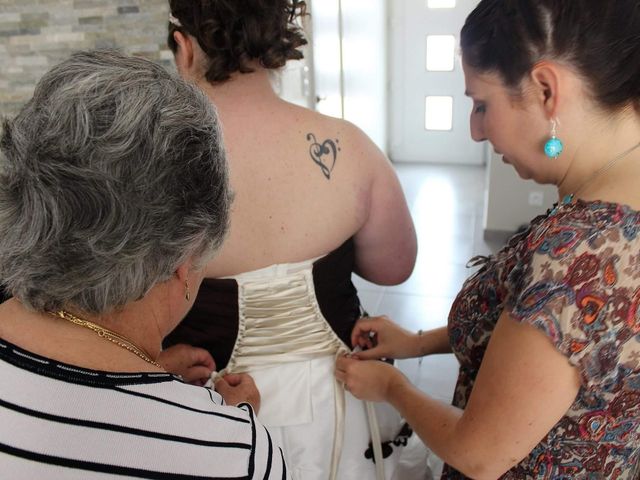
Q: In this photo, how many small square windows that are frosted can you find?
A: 3